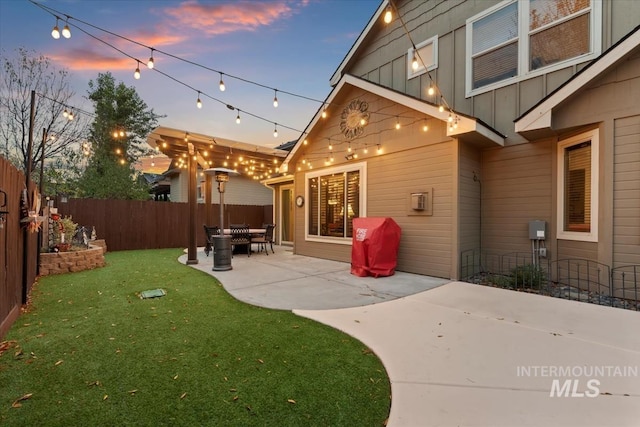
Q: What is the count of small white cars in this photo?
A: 0